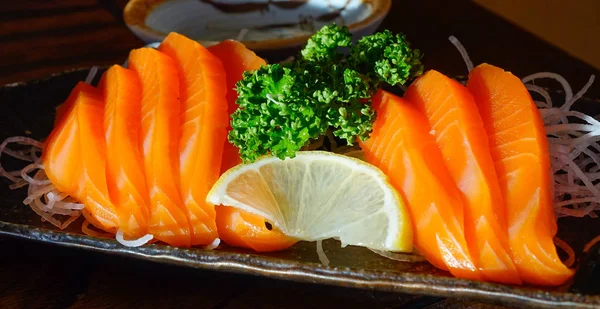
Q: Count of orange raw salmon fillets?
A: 8